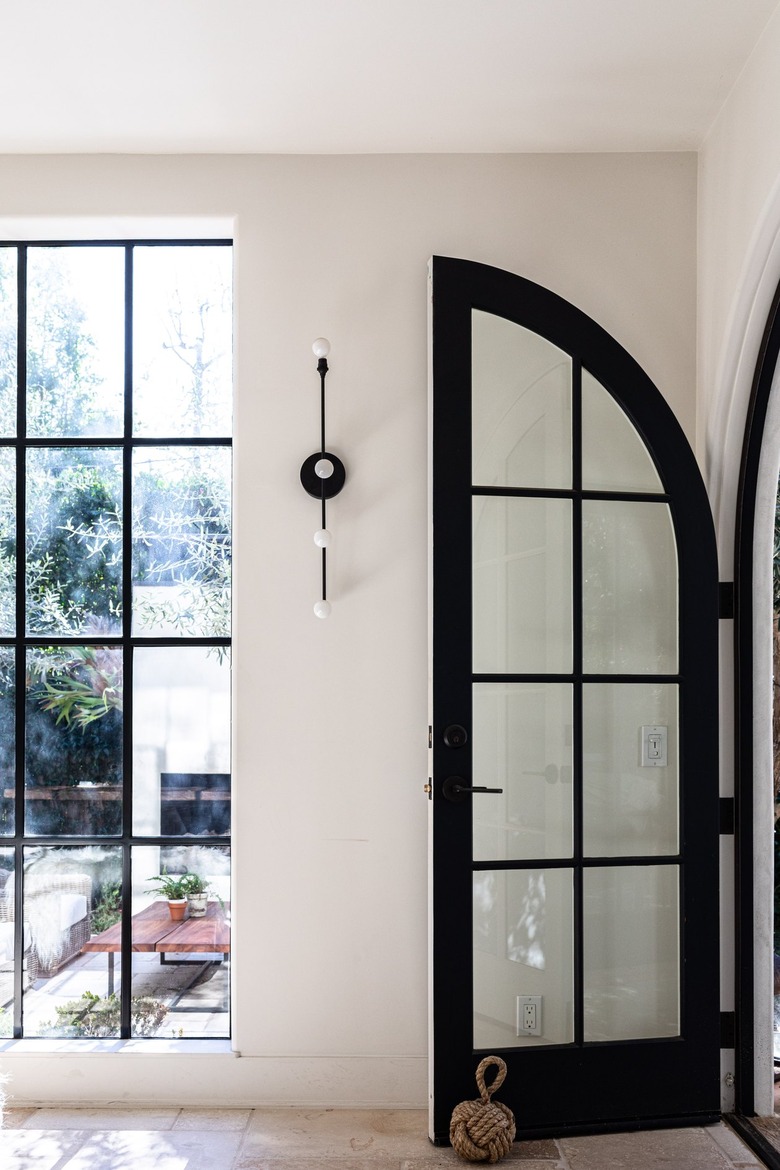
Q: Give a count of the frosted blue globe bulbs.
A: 0